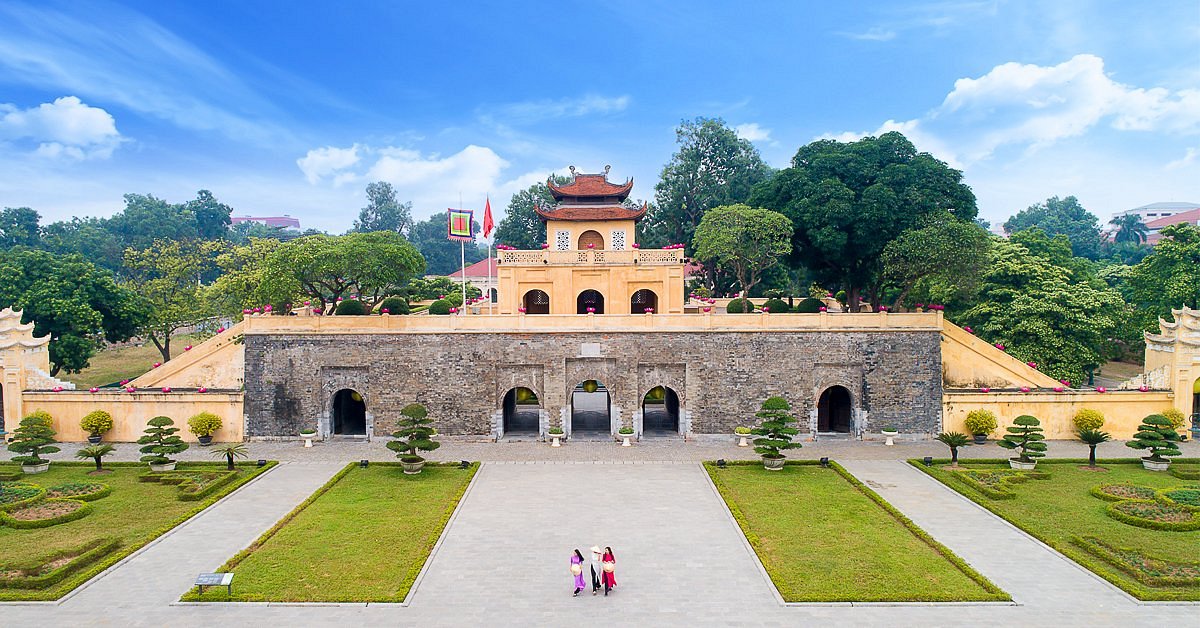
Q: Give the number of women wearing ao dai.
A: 3